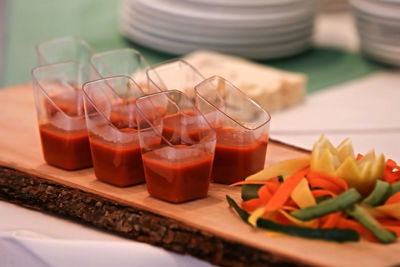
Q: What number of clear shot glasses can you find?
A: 7